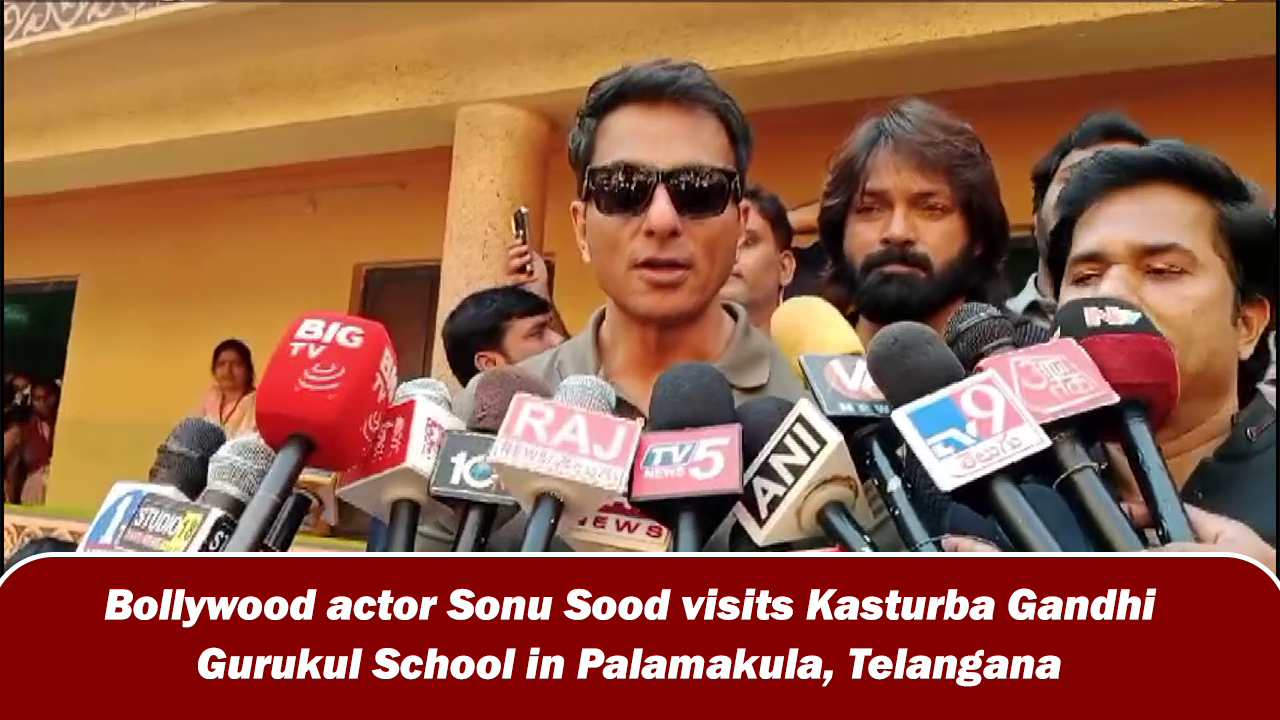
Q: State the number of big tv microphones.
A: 1